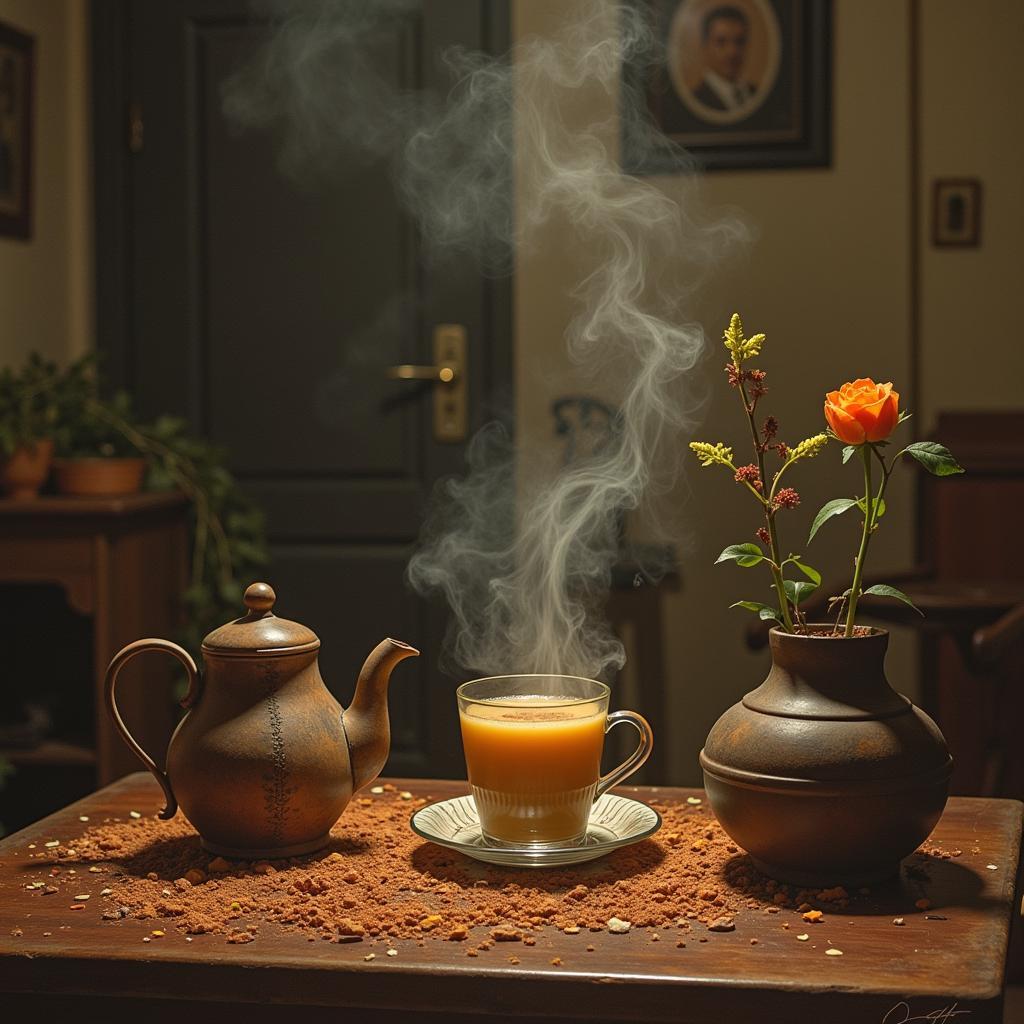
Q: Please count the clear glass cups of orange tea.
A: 1